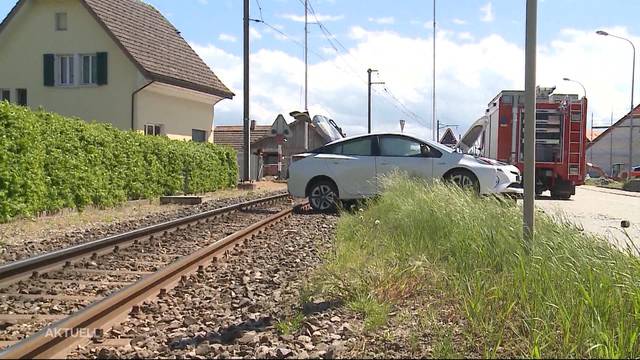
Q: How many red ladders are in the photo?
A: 1